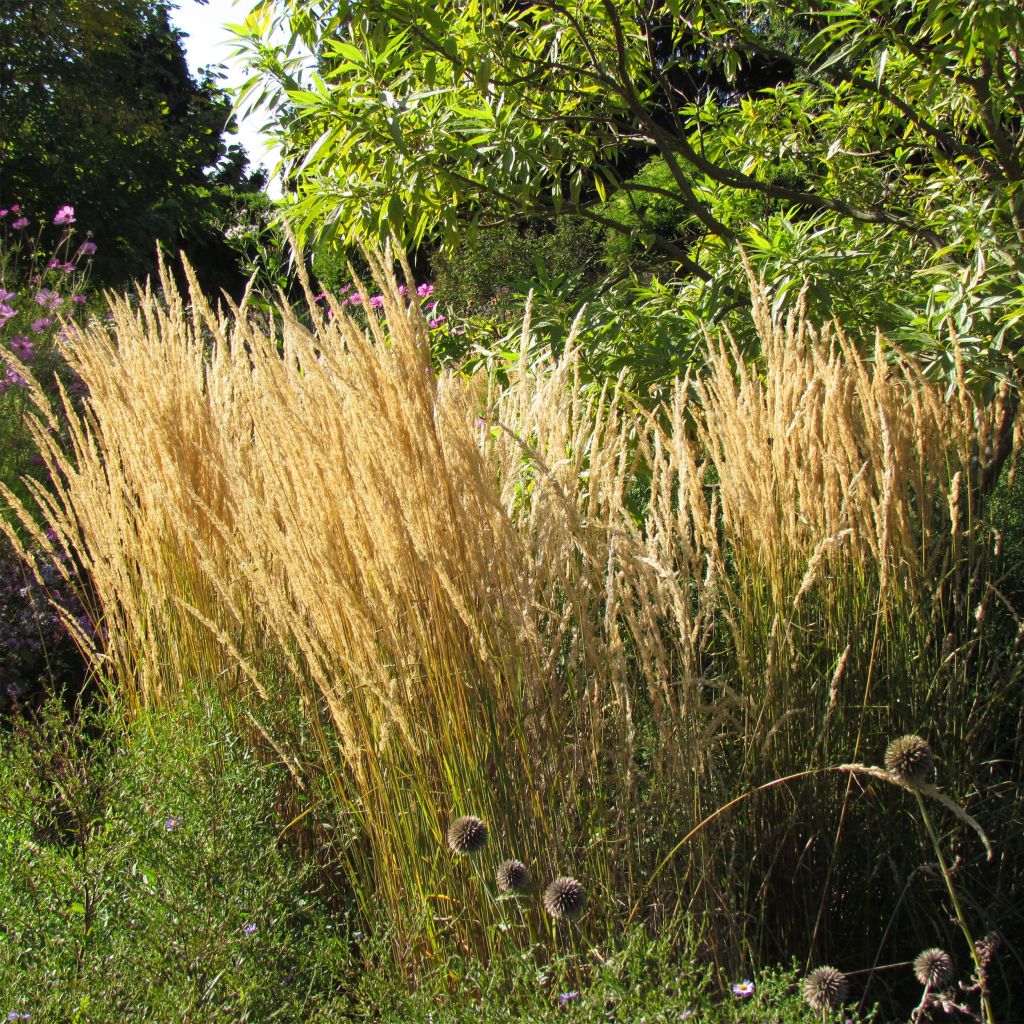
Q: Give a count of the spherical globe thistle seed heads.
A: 6